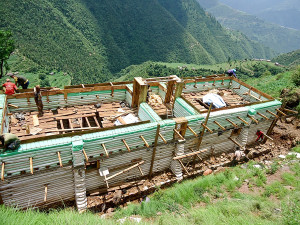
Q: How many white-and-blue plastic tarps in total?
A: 1